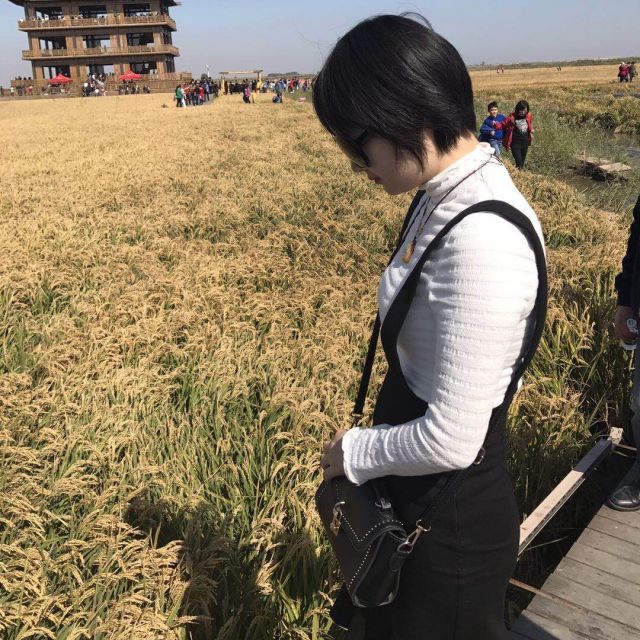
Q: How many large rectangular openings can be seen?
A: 9